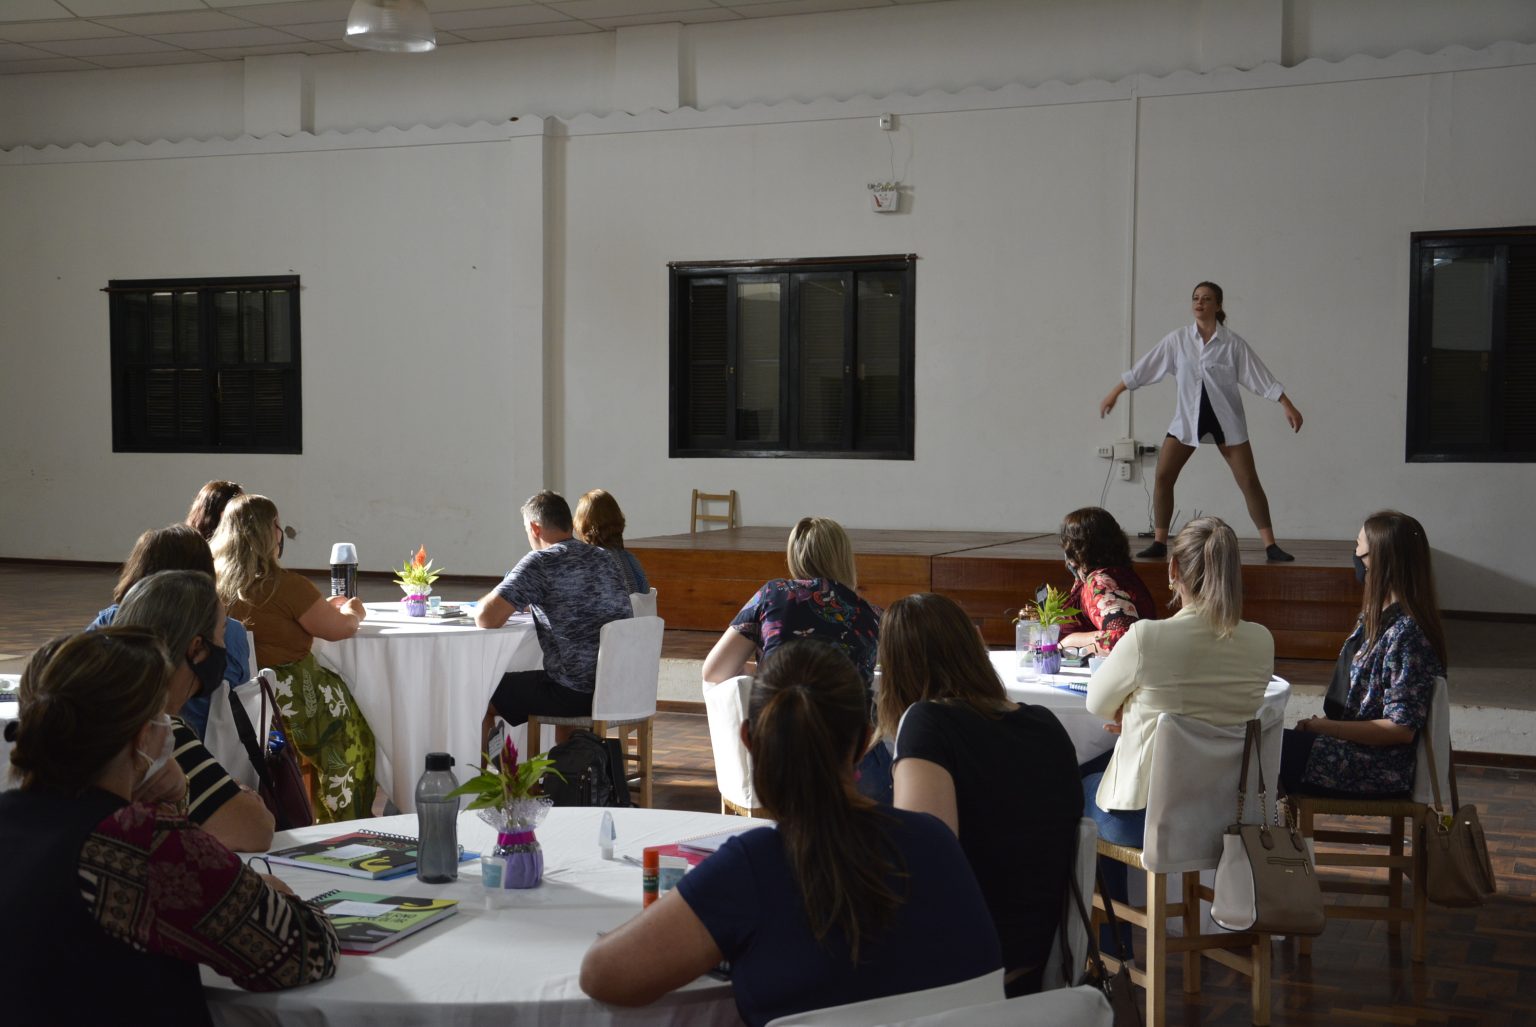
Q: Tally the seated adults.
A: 13